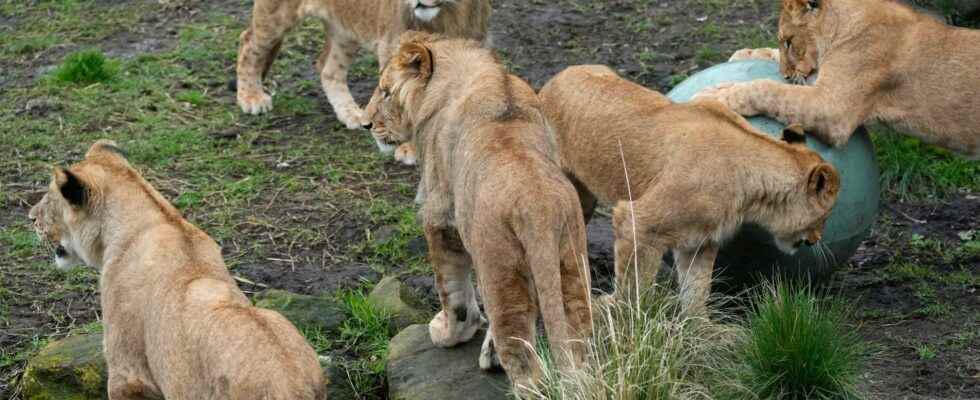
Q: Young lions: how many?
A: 5